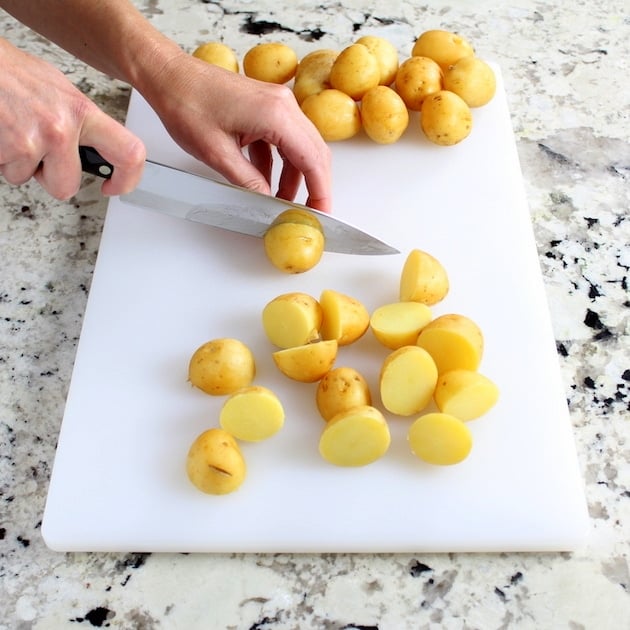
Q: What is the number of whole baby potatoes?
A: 11